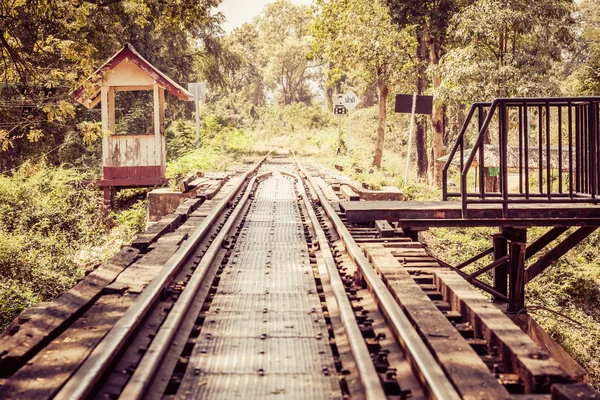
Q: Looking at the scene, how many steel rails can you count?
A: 4